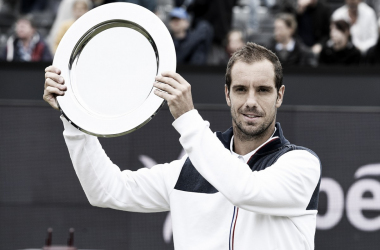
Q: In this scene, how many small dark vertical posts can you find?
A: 2